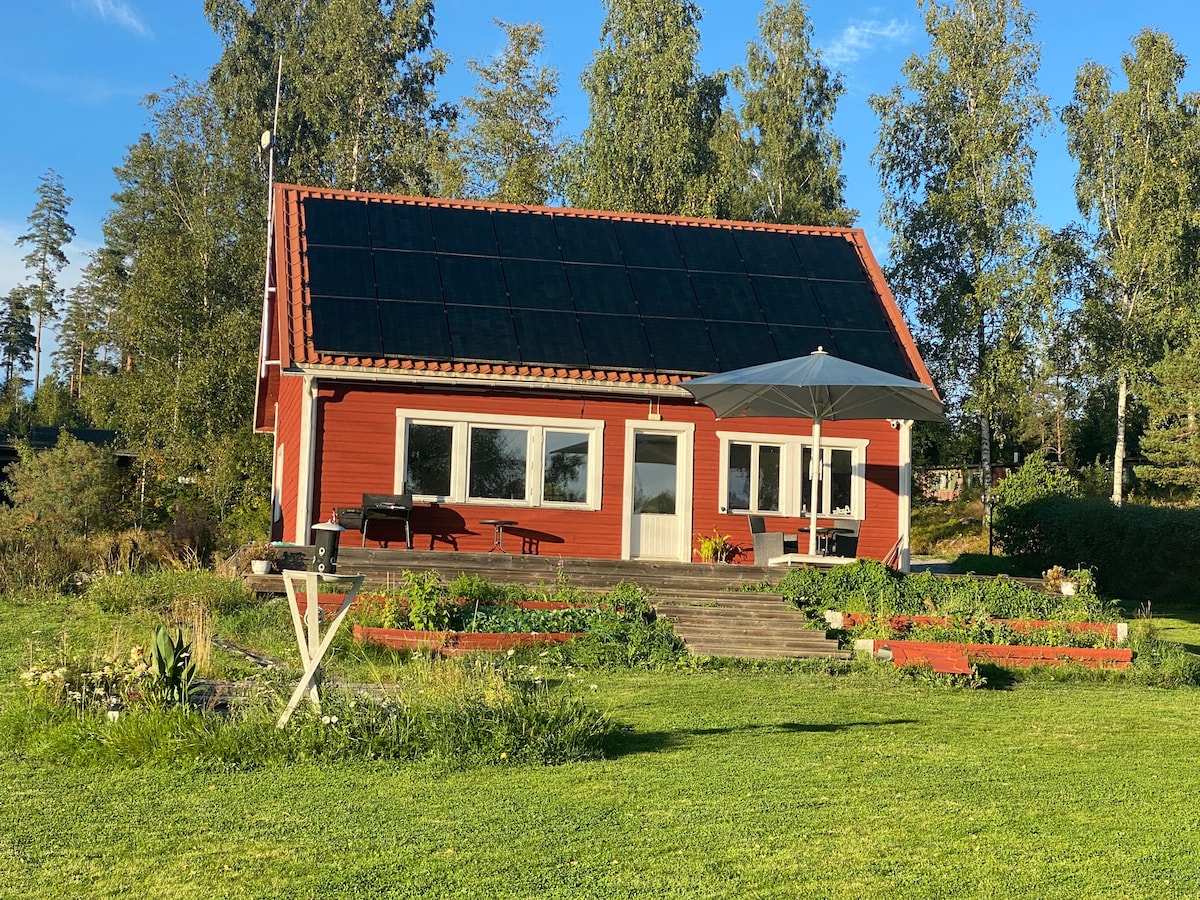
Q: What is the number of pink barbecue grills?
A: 0